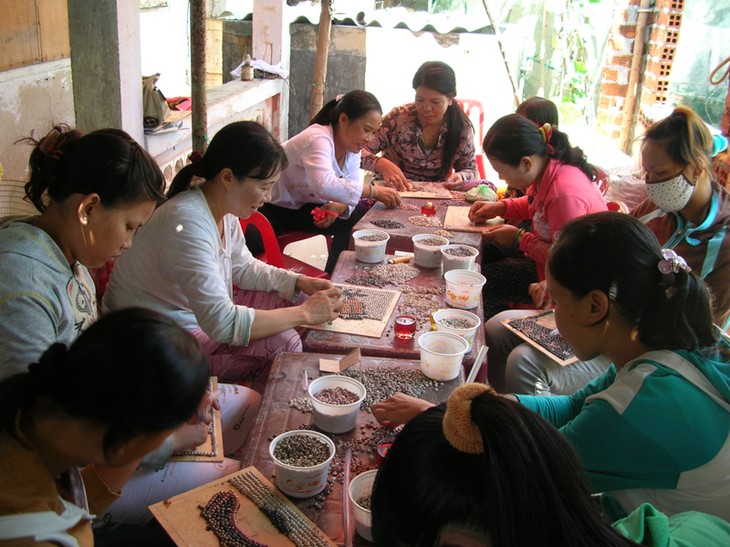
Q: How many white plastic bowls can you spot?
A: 9